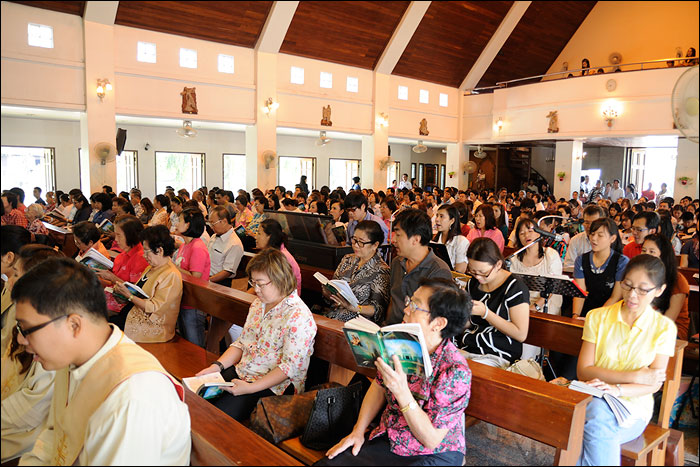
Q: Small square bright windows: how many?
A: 10